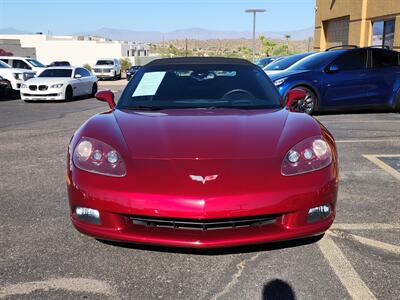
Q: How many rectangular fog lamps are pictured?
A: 2